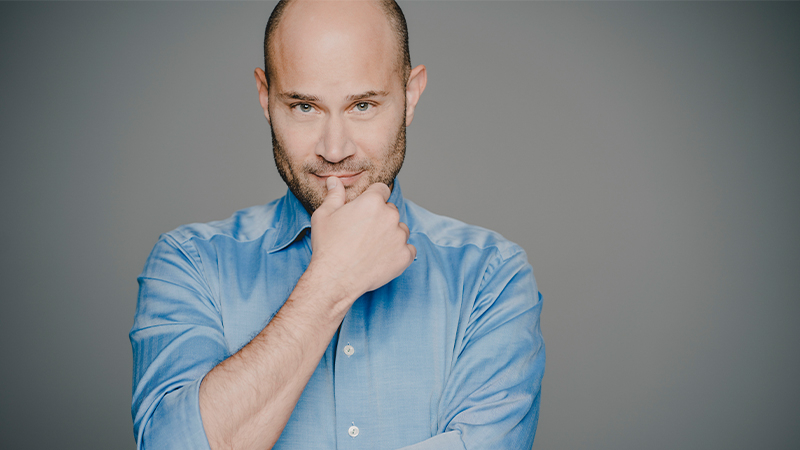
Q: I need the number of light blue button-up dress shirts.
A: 1